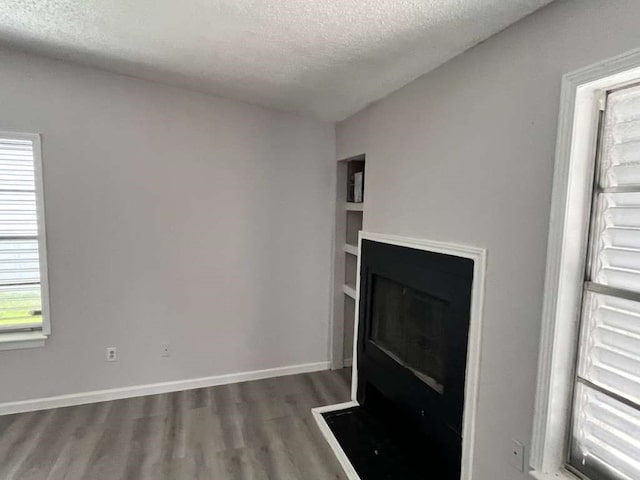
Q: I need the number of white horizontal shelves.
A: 3